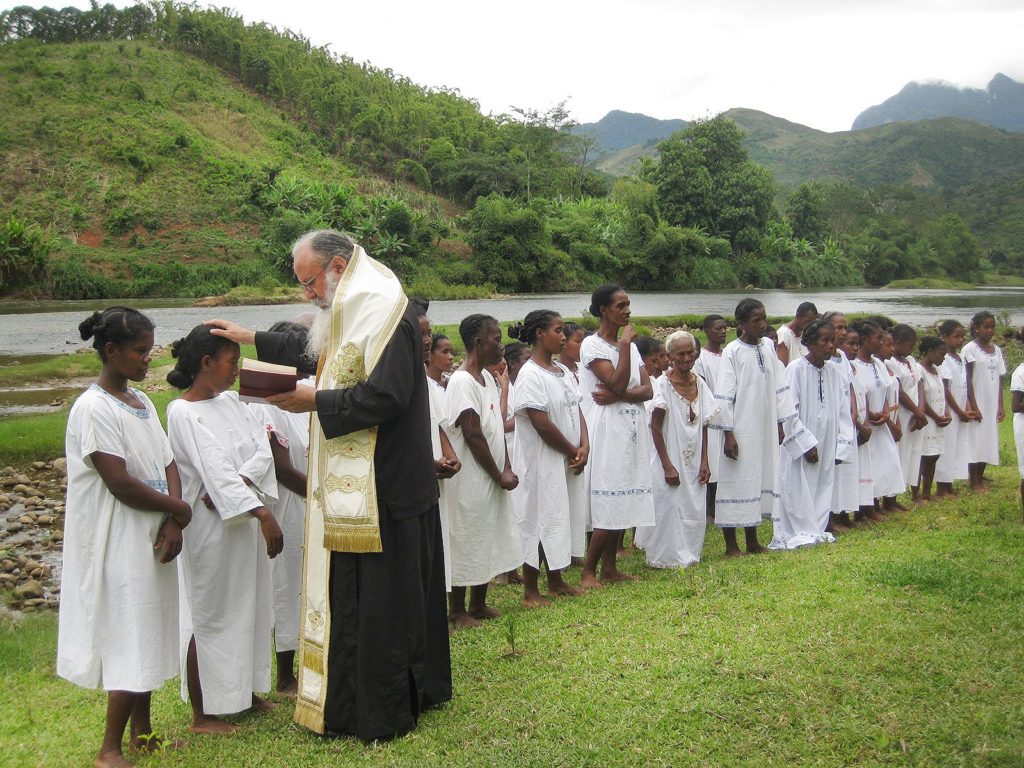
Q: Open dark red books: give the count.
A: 1